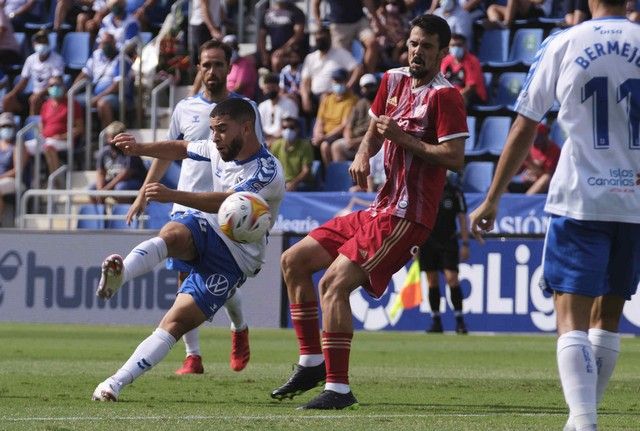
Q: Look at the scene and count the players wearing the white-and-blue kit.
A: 3